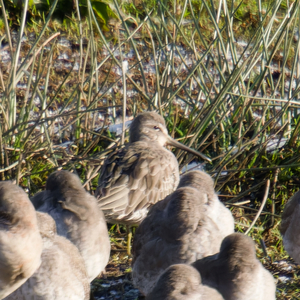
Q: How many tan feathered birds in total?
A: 9